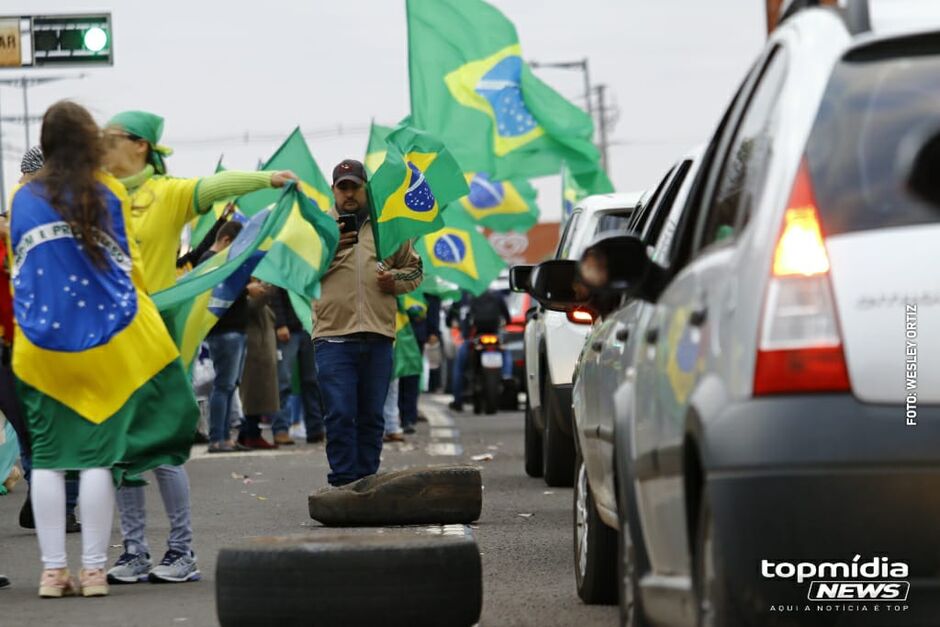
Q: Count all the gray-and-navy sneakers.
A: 2